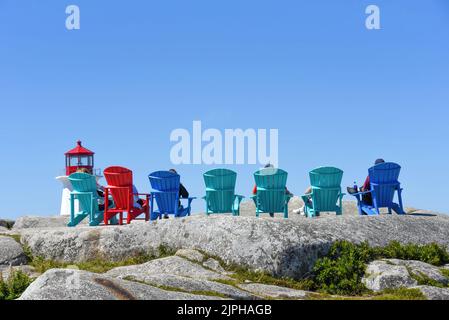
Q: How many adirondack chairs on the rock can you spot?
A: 7